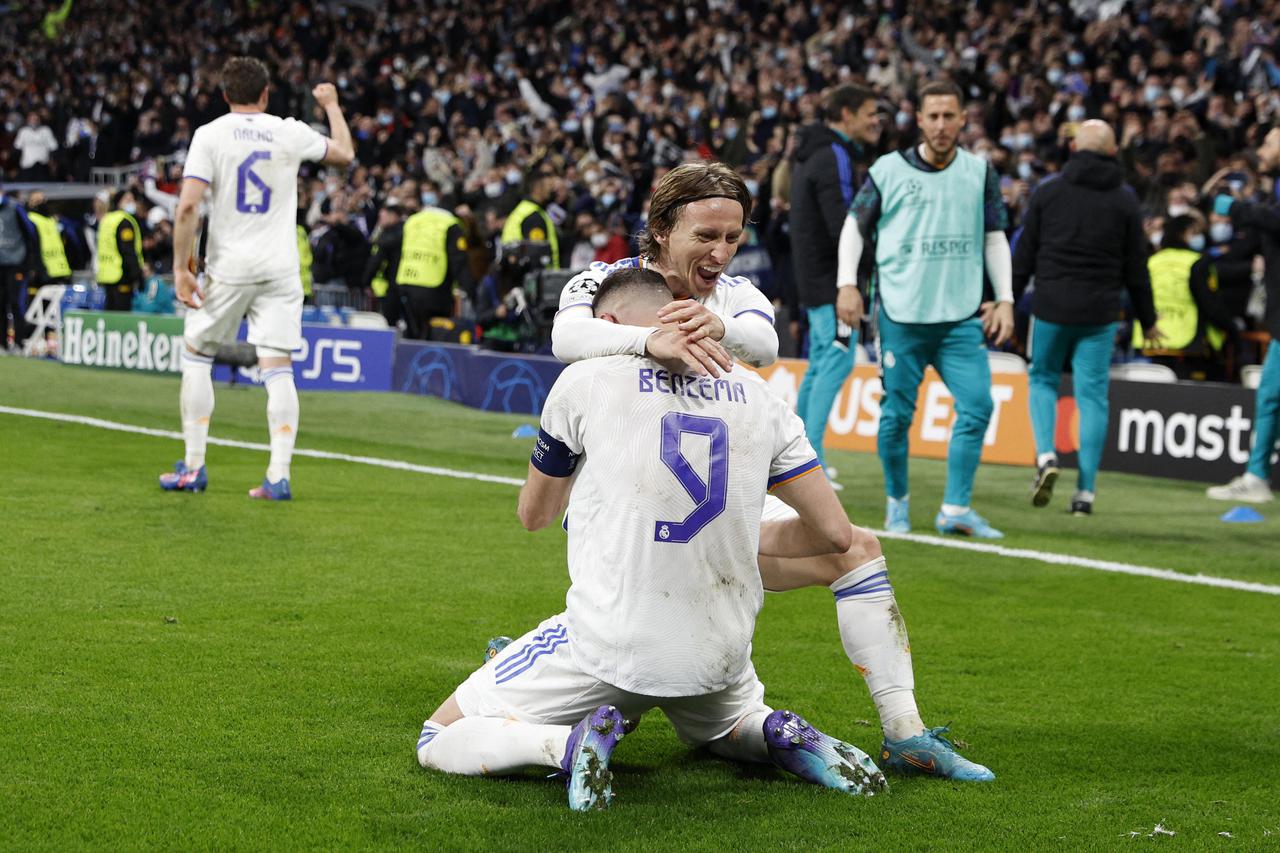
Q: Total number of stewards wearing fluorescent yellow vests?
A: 7